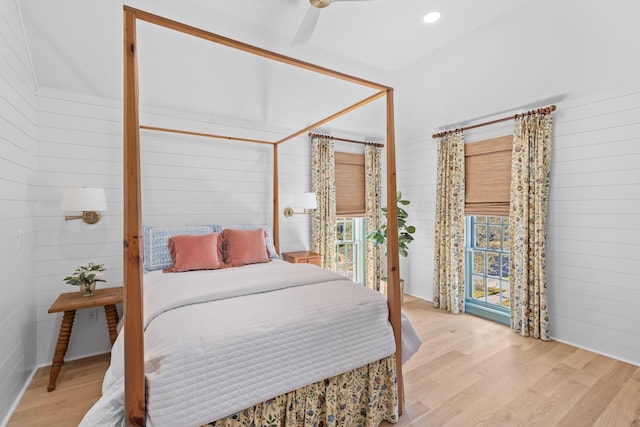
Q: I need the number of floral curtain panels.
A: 4